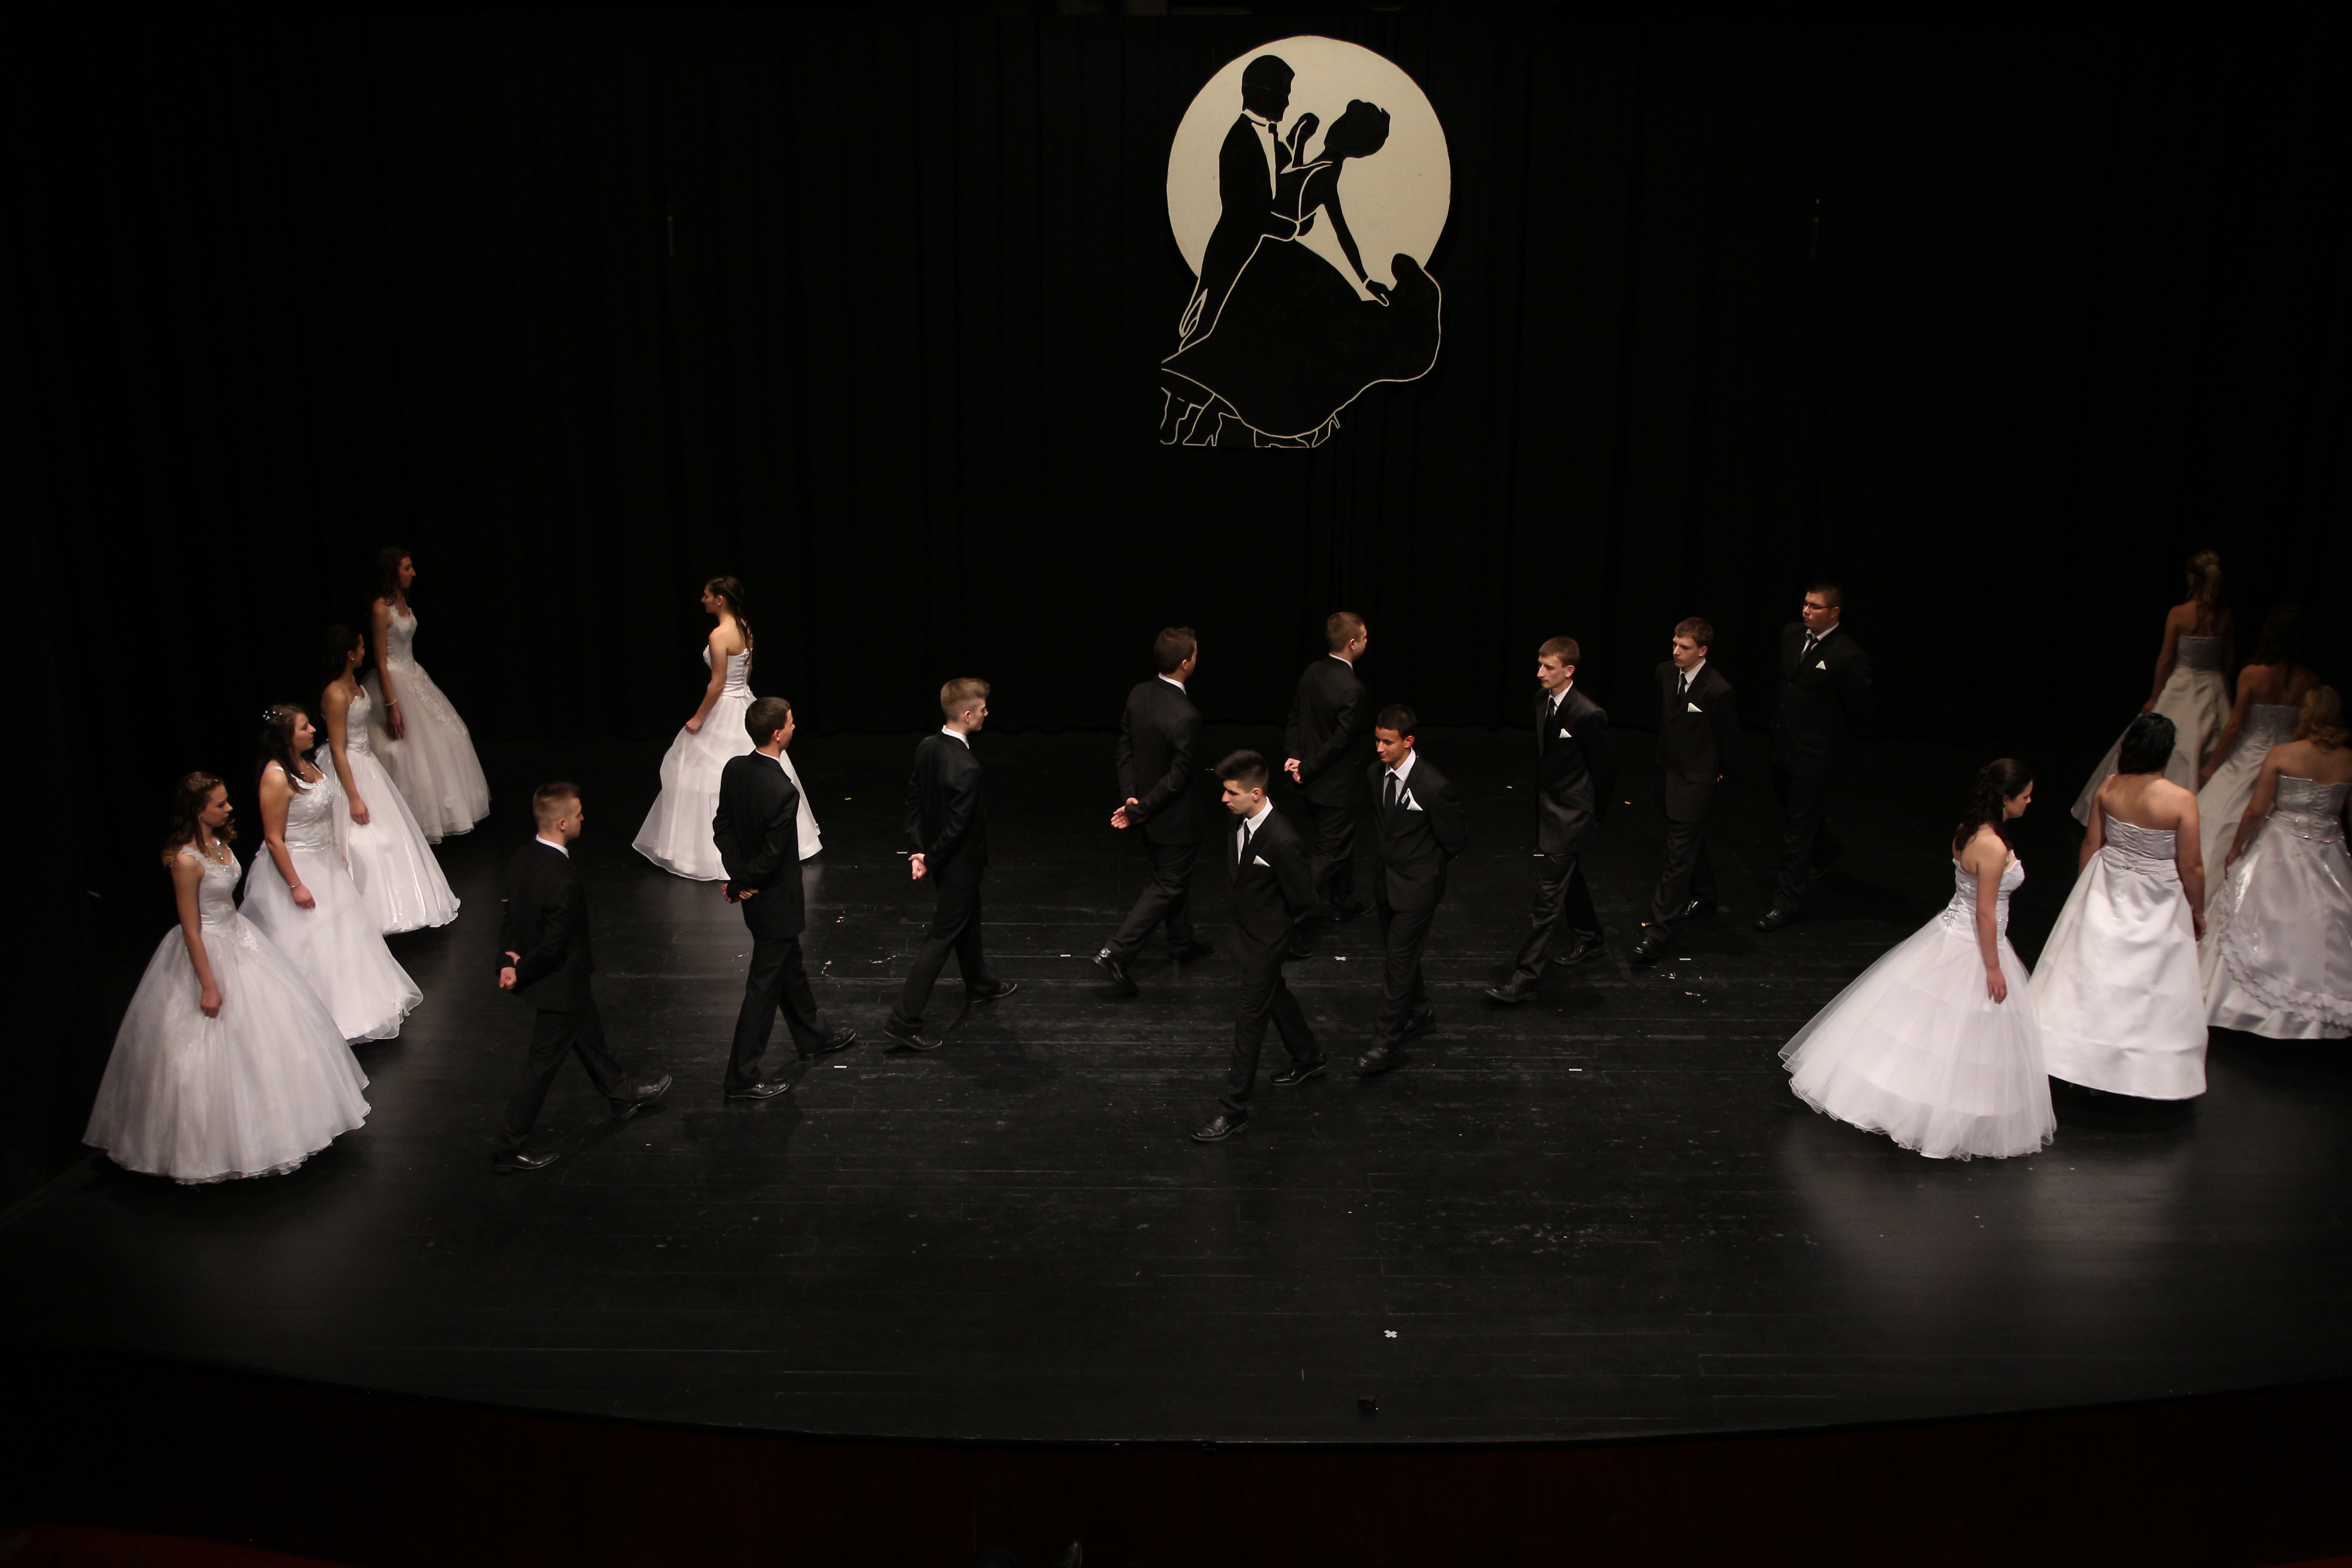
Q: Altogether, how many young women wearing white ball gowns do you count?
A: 10